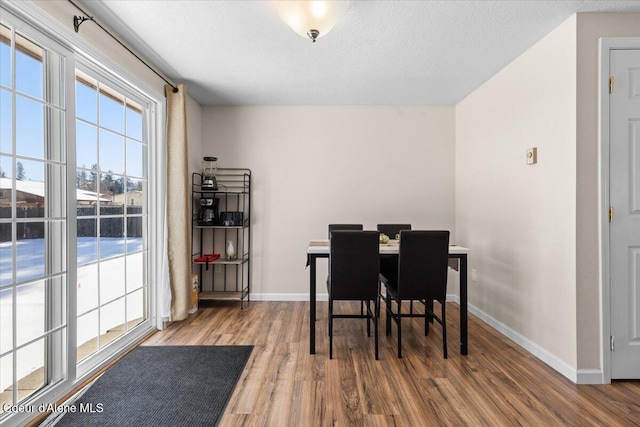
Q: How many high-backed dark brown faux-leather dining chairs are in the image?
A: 4